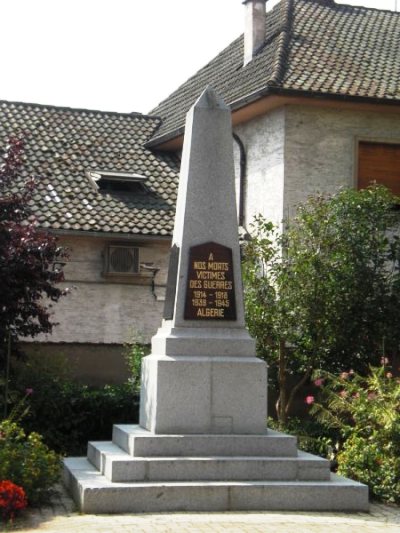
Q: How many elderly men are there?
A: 0